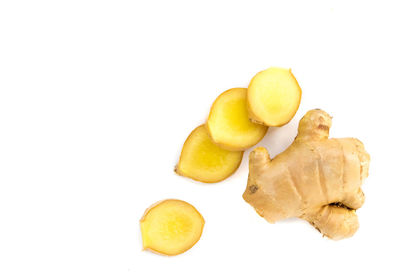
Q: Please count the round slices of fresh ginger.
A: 4